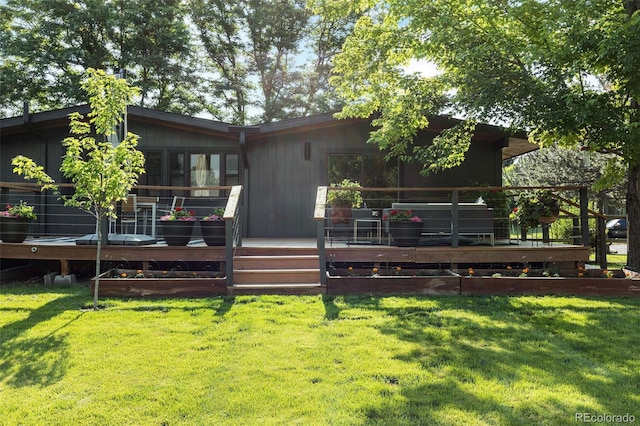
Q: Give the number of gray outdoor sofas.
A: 1